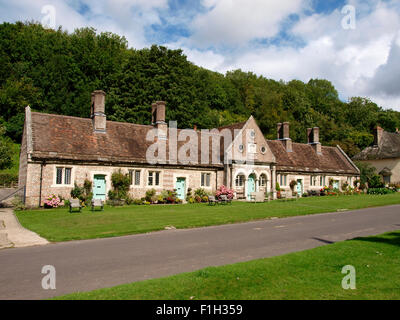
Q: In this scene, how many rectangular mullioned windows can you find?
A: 8